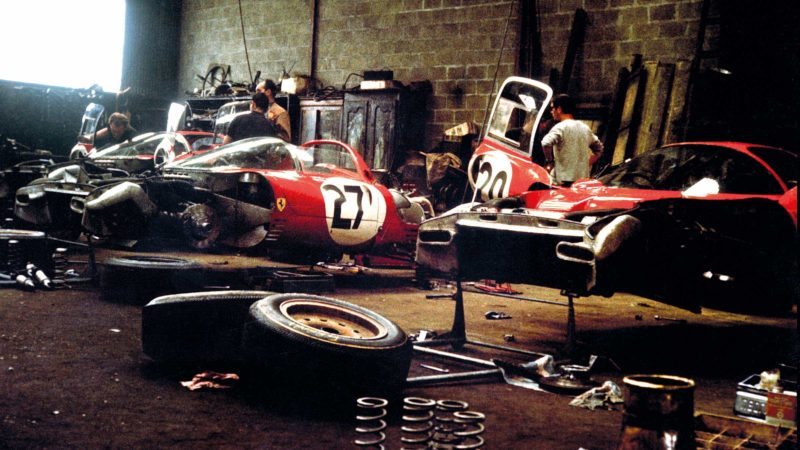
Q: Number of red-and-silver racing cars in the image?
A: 3